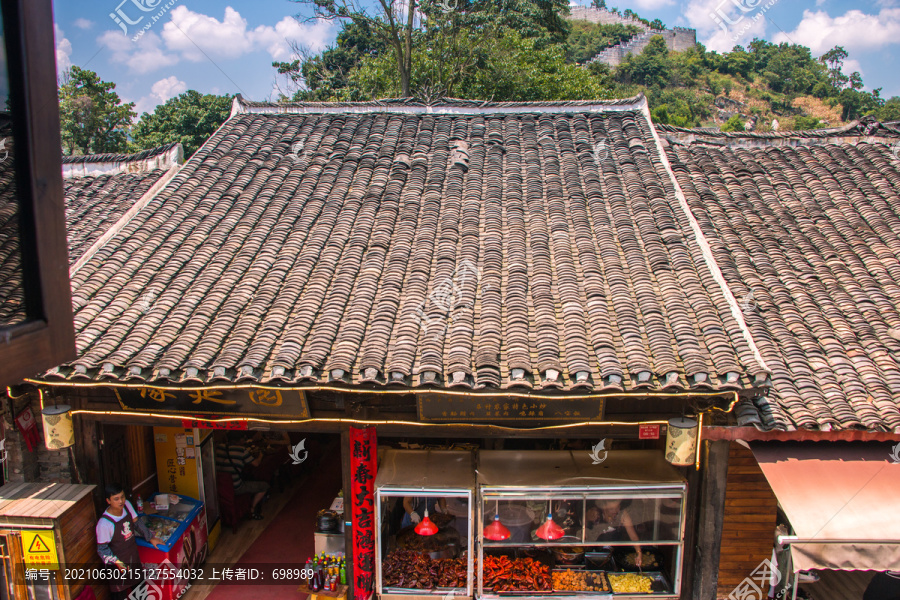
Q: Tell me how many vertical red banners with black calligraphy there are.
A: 1